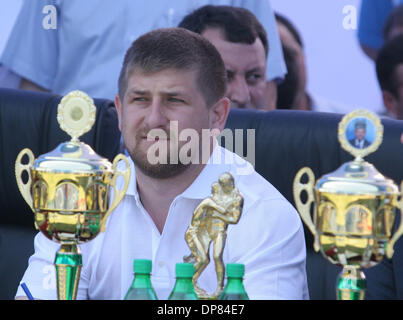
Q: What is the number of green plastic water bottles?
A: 3